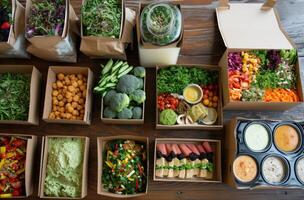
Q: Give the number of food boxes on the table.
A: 14